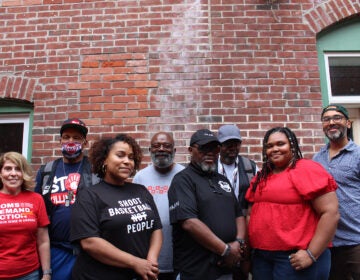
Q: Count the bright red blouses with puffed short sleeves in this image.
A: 1